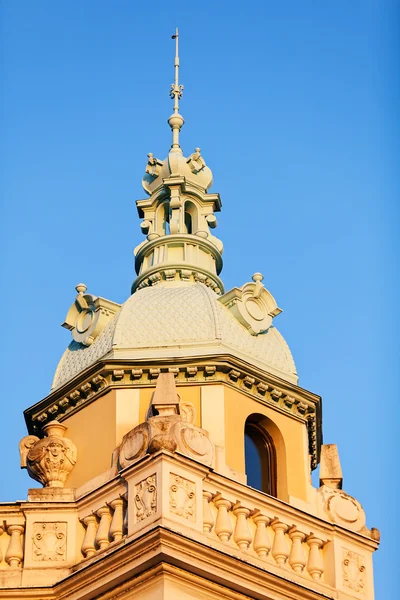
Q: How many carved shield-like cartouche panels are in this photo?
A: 4